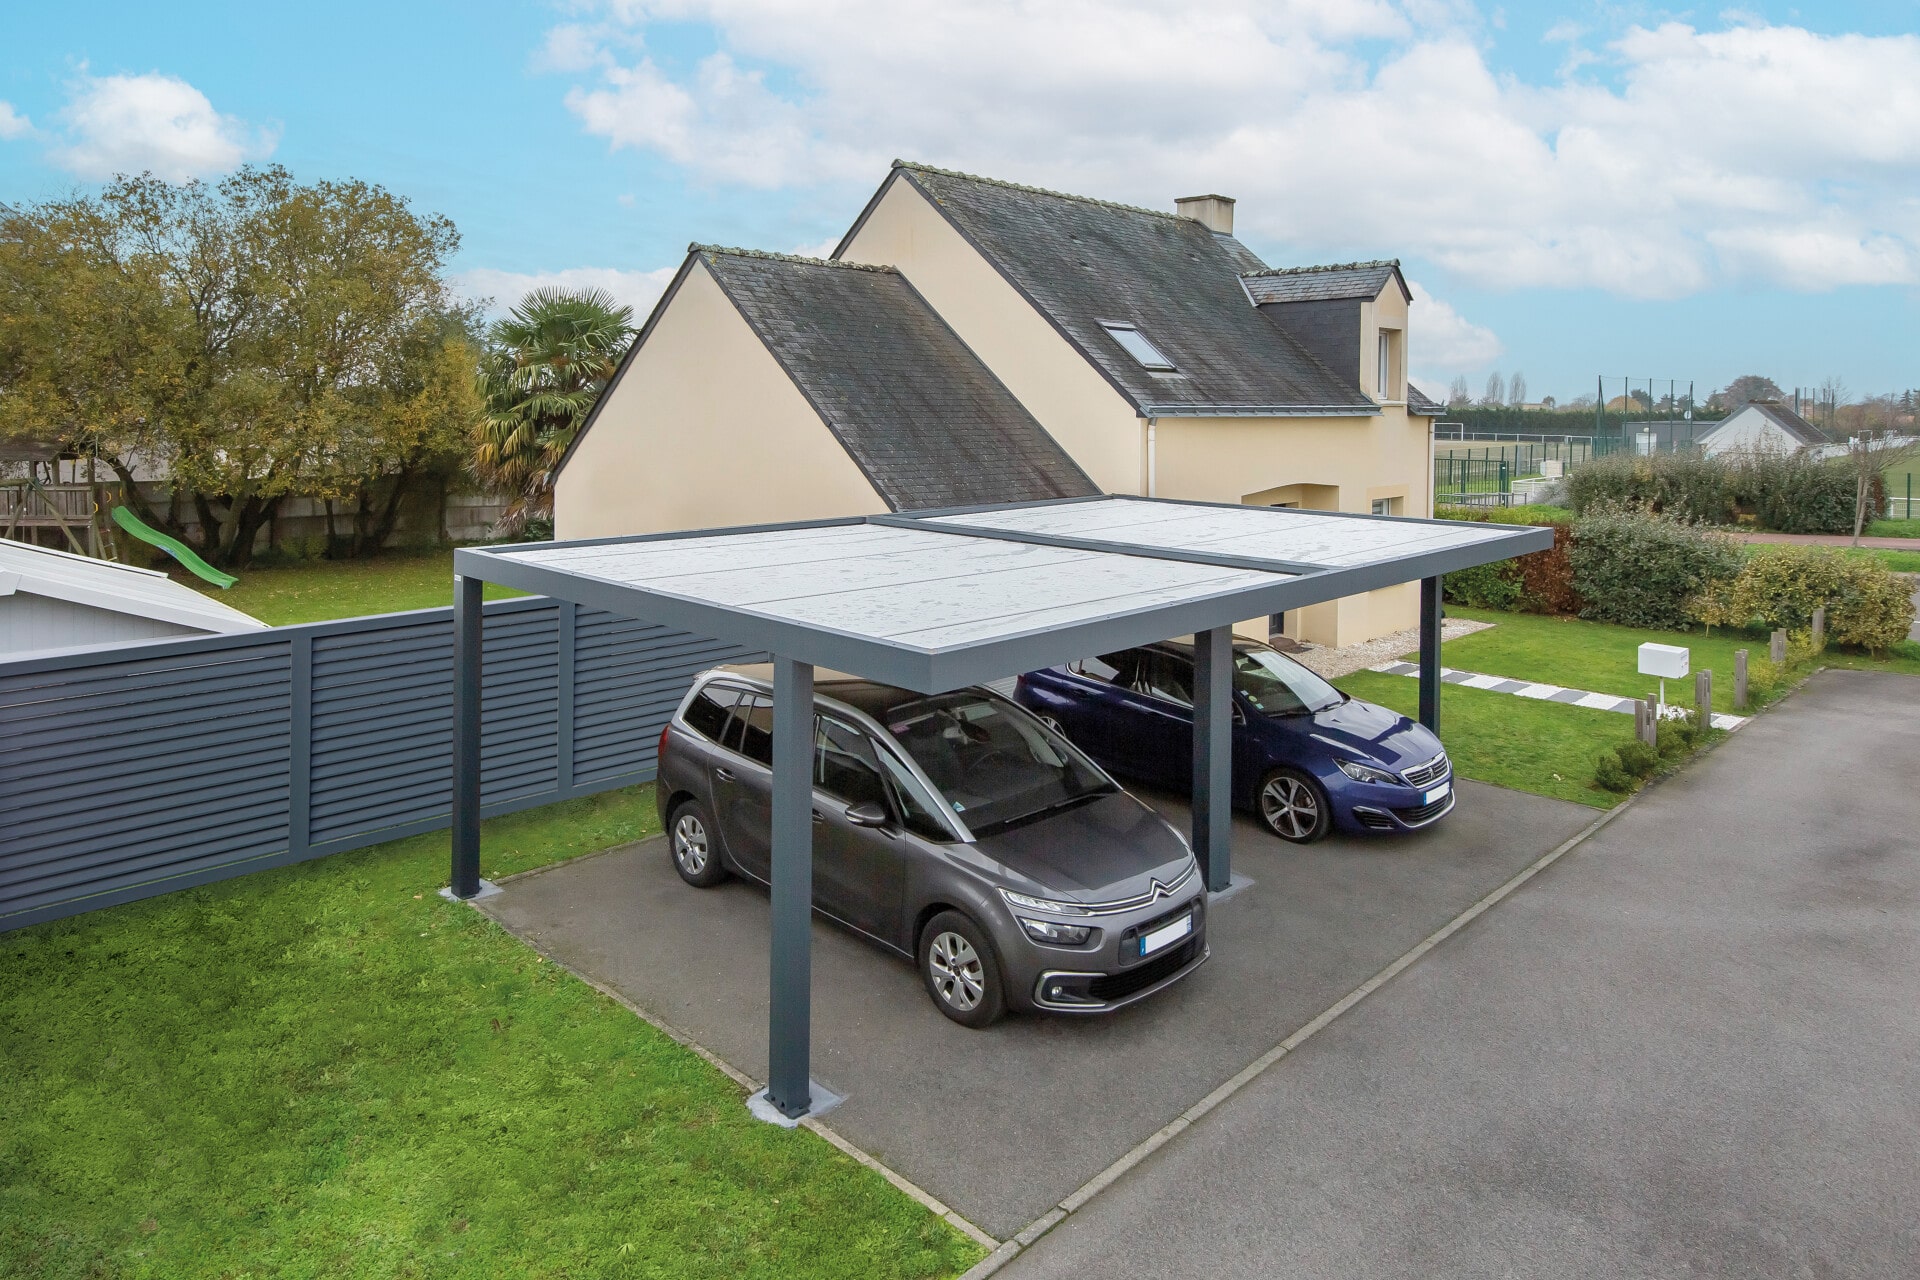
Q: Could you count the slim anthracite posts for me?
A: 4